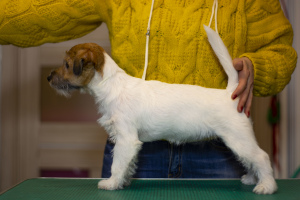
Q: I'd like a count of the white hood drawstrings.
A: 2